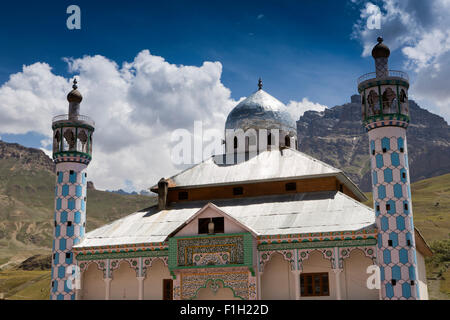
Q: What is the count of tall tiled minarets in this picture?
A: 2